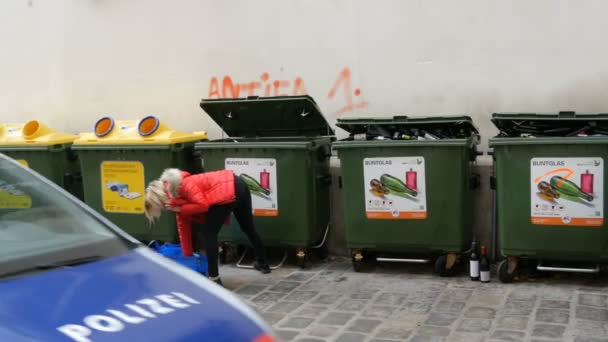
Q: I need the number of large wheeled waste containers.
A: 5